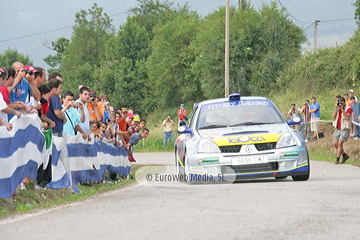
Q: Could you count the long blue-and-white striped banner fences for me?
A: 1